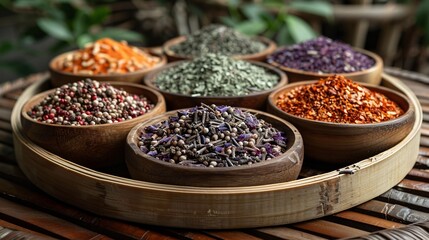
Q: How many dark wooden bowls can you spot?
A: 7